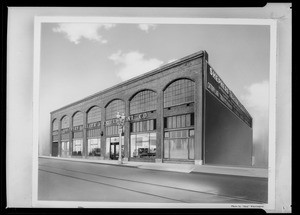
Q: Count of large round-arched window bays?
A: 7